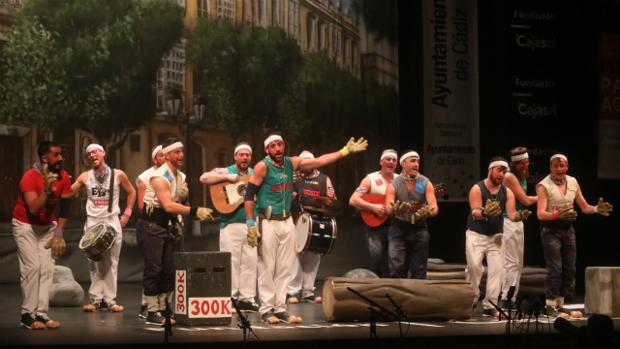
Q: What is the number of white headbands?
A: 11